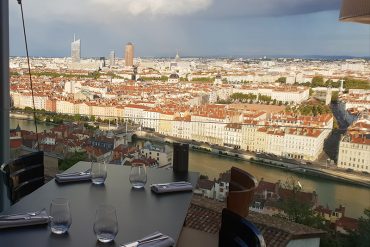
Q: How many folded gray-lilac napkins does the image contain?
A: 4